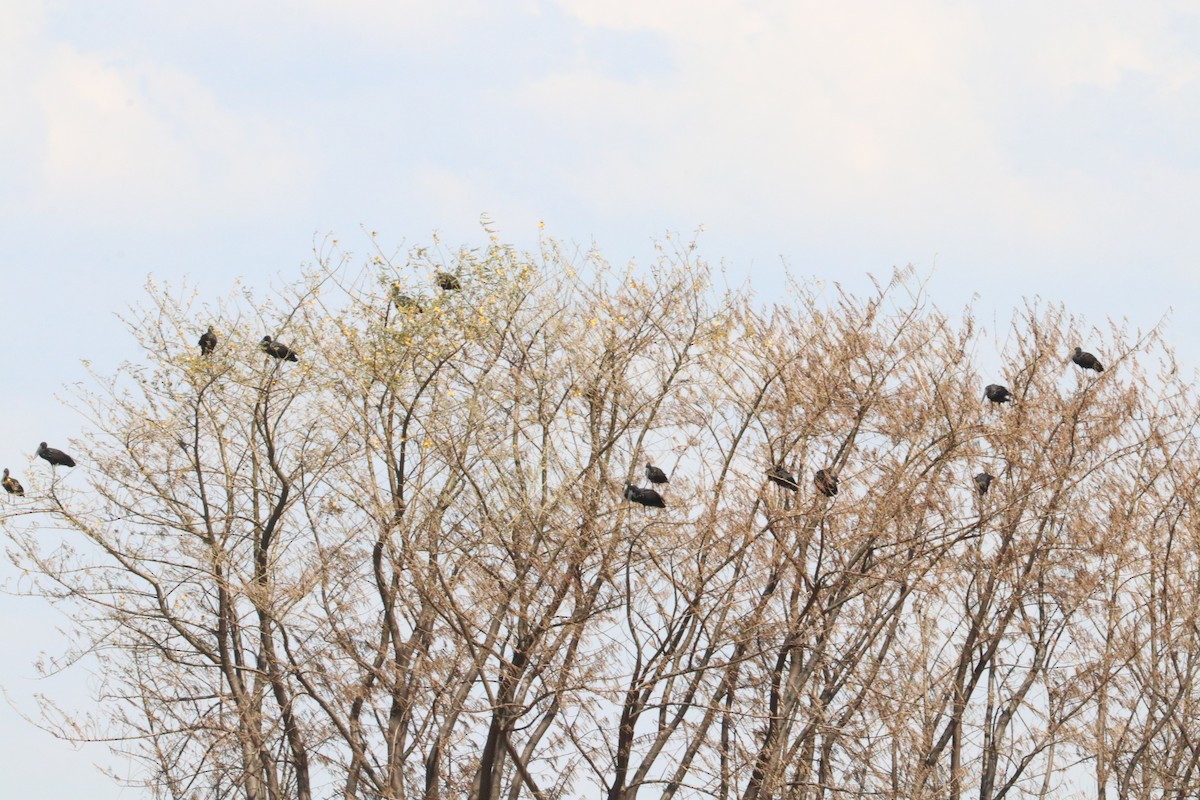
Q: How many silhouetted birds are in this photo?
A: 13